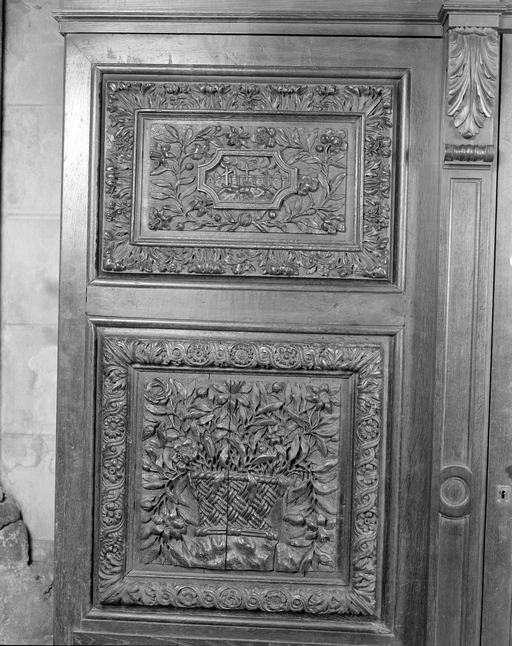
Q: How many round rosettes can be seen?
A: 12